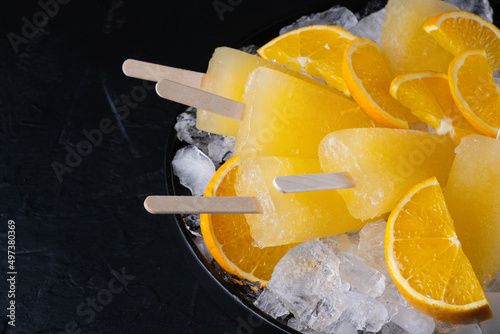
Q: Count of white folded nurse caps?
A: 0